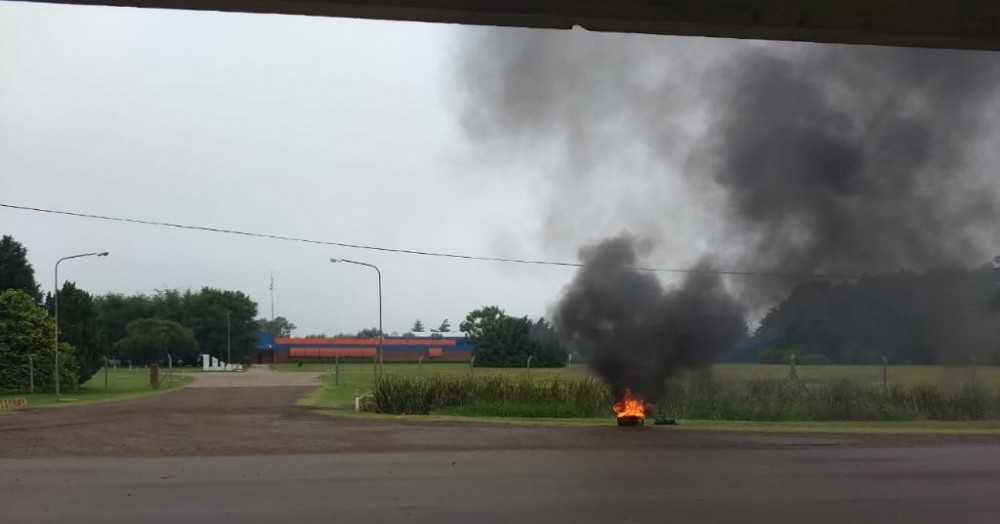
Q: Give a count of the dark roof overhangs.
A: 1